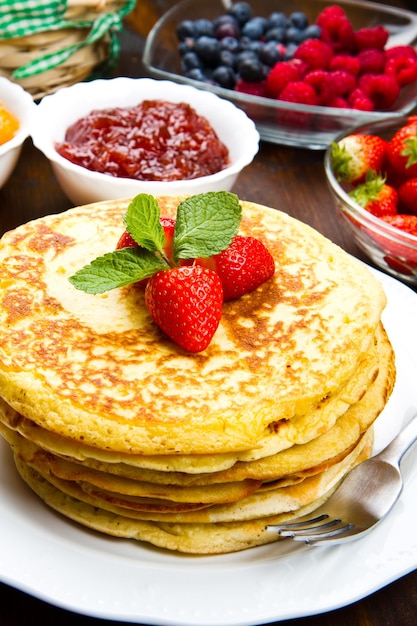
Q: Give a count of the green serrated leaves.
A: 3